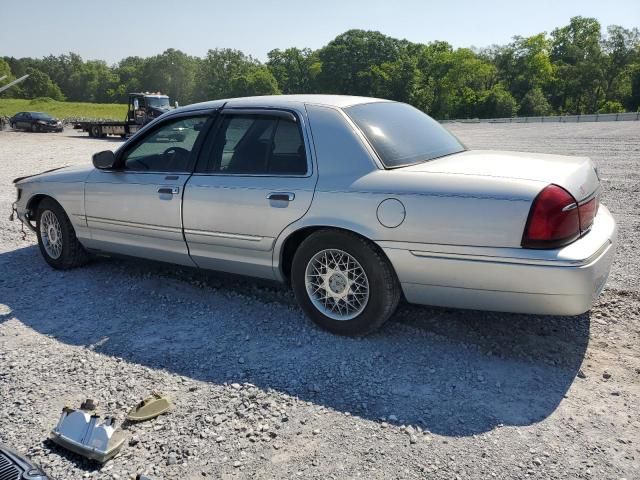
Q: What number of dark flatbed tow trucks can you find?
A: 1